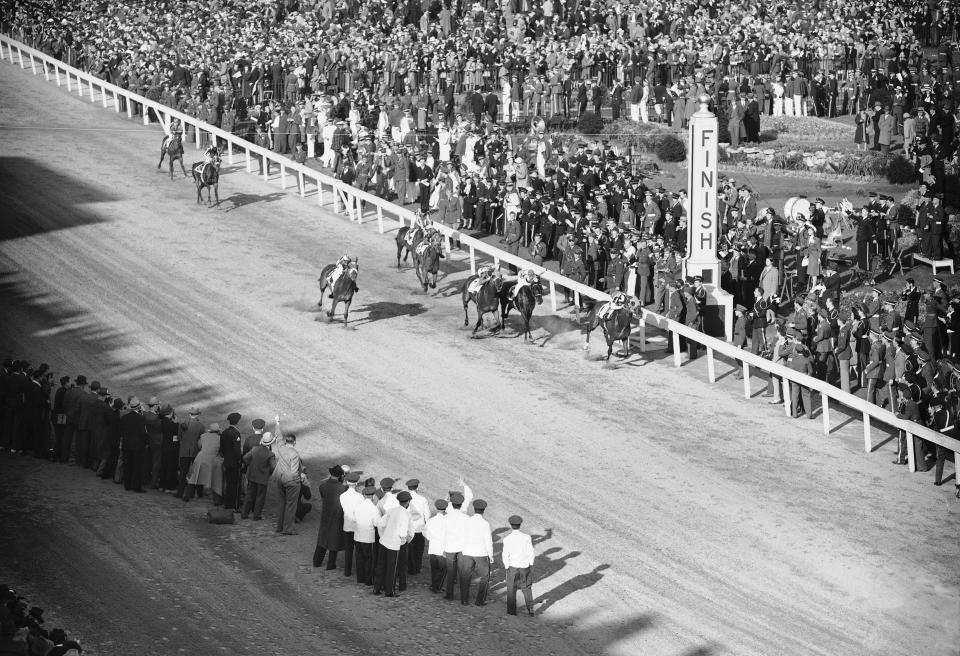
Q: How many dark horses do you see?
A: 8